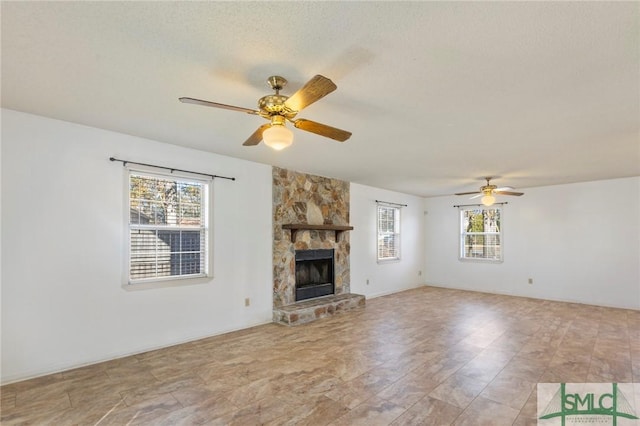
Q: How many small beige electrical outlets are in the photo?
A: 4